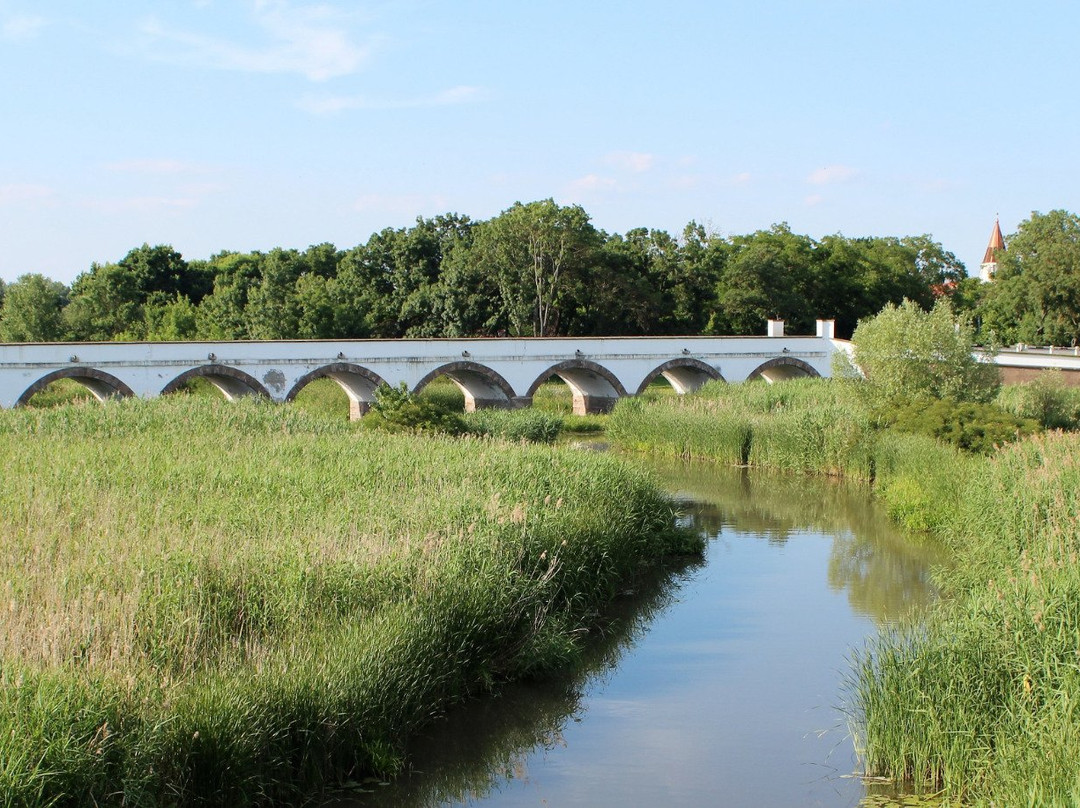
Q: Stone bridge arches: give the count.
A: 7